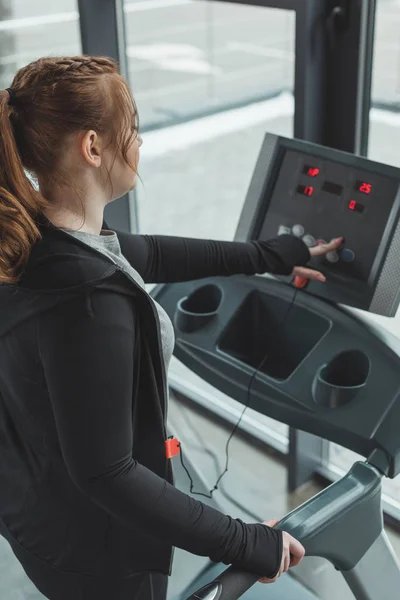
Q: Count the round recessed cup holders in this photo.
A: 2